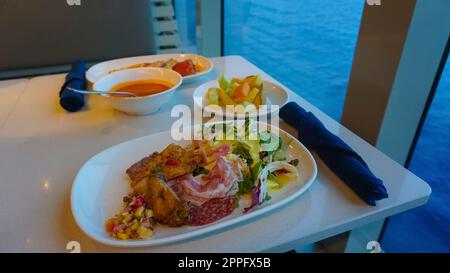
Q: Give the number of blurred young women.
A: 0